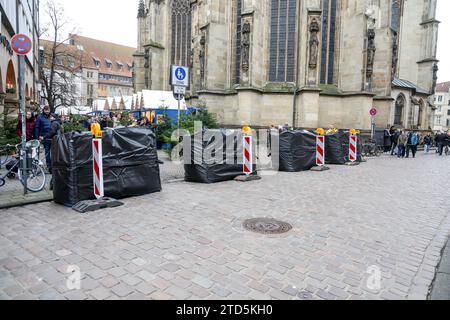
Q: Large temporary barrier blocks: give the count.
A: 4